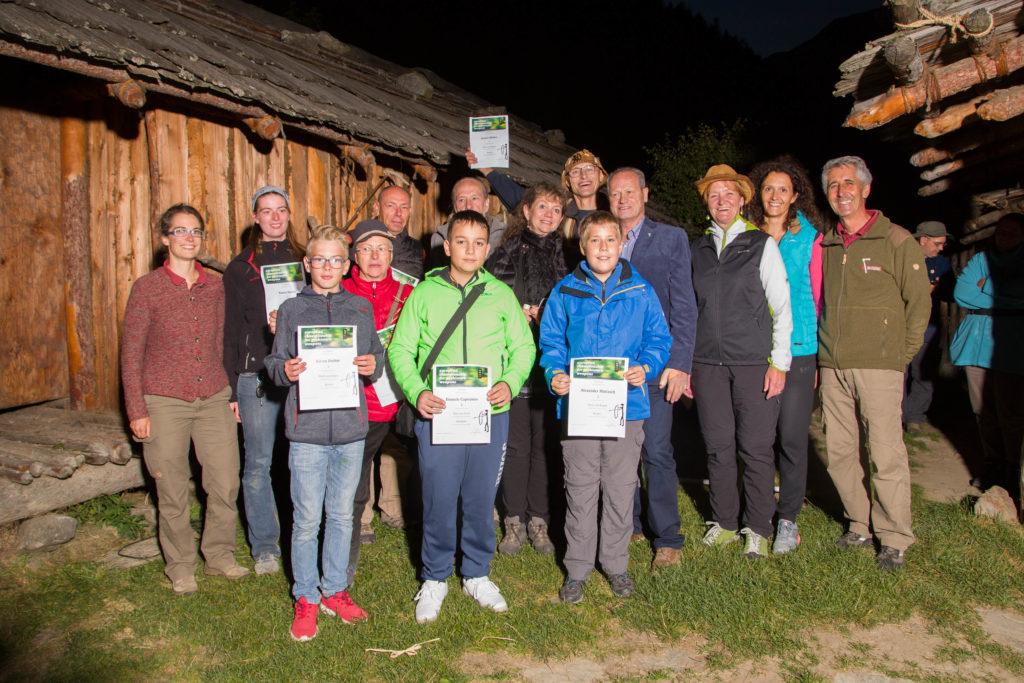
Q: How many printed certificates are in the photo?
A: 7